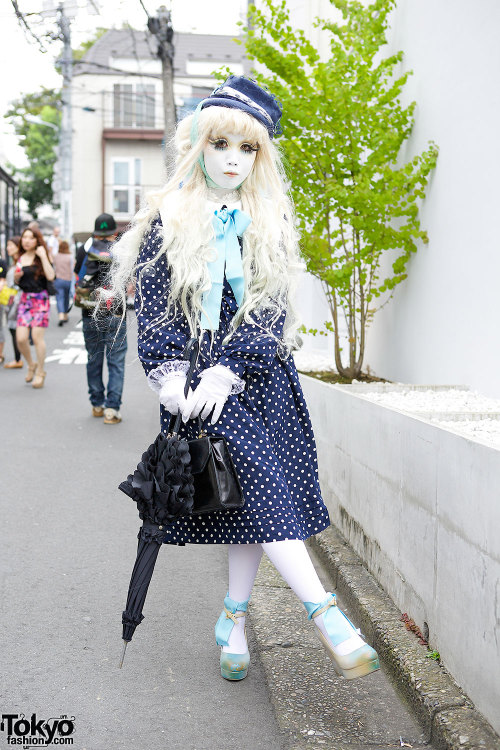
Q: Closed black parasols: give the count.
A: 1